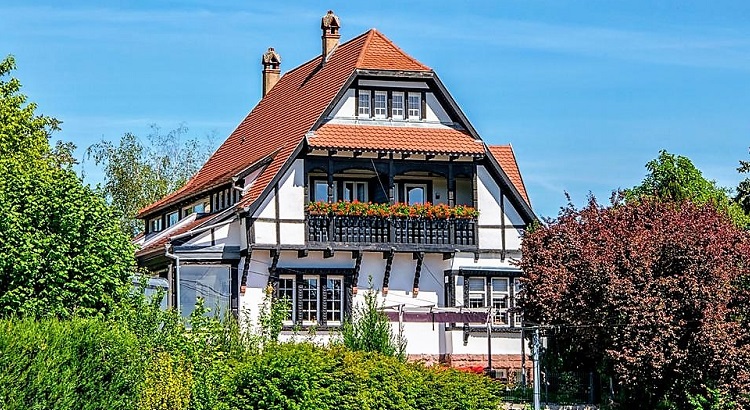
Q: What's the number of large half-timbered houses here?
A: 1